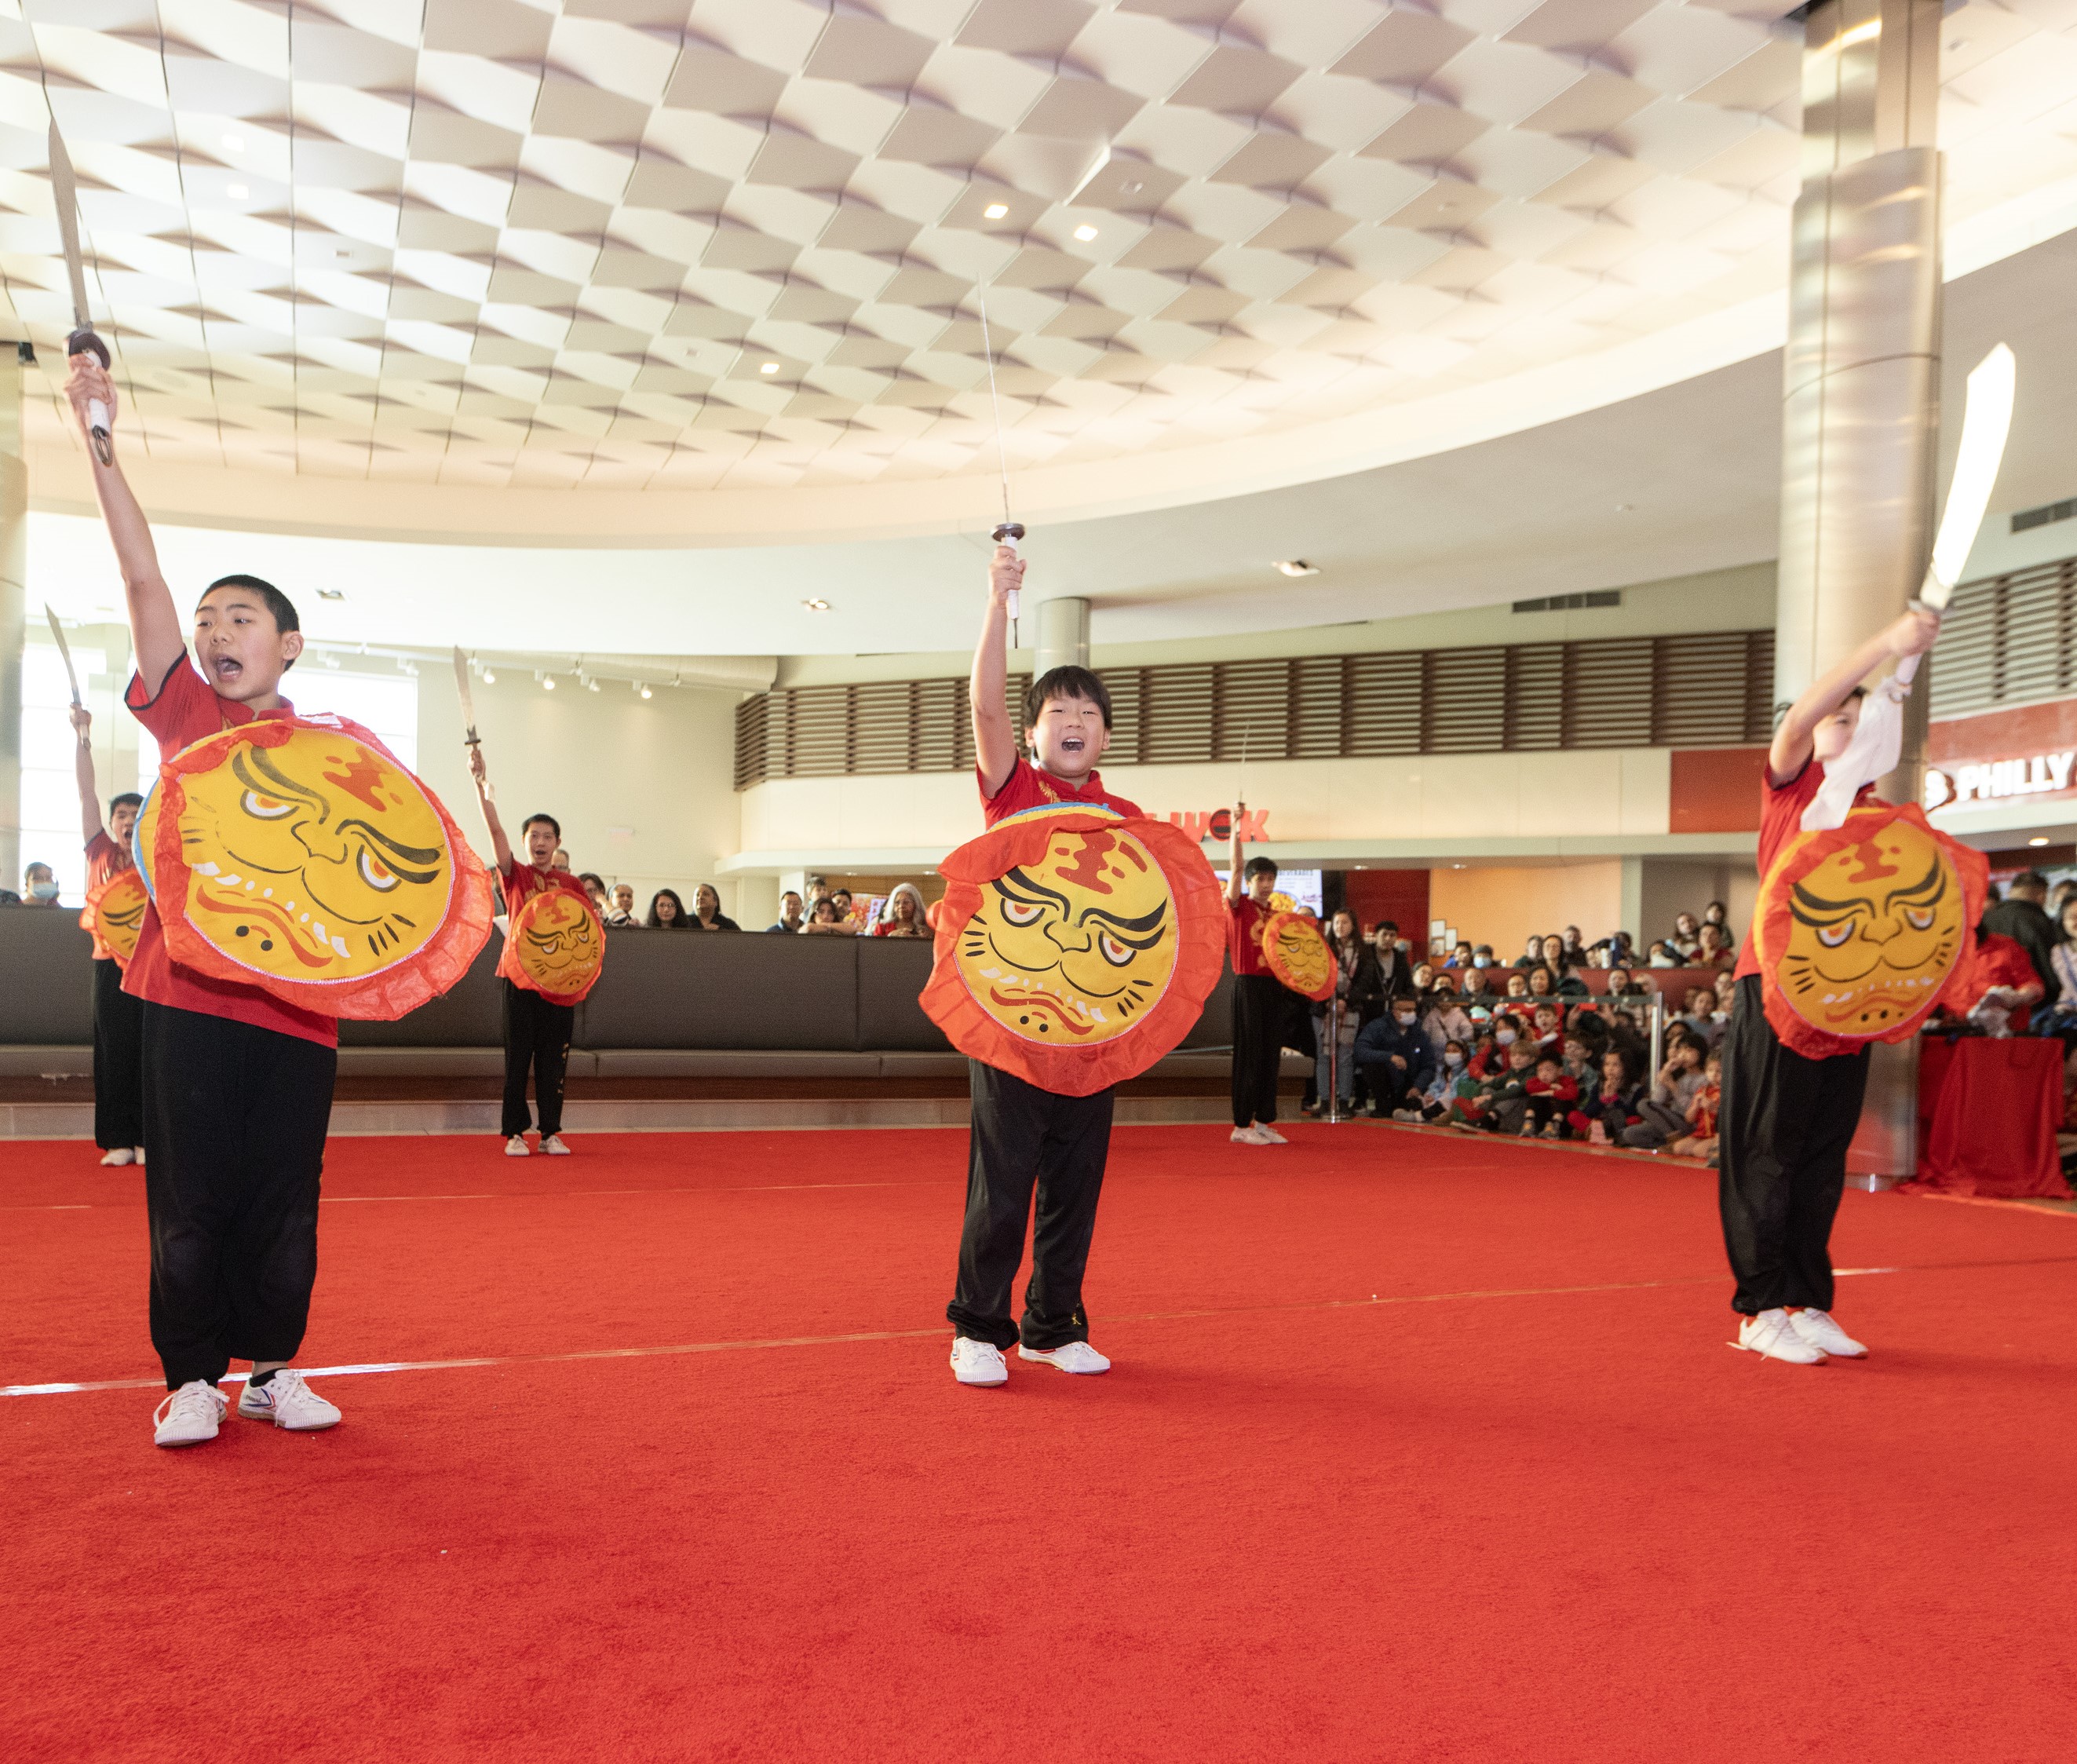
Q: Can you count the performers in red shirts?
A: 6